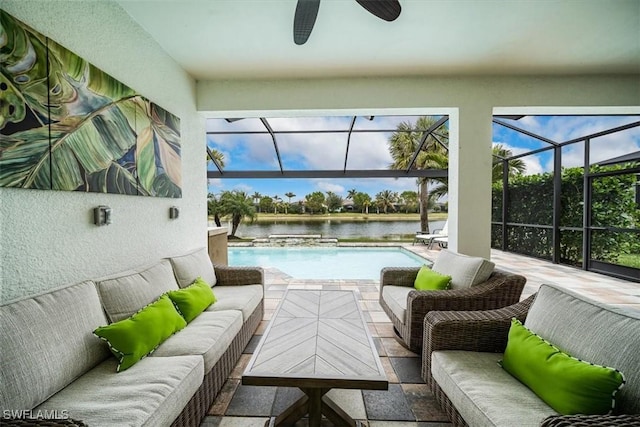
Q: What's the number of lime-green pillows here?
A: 4